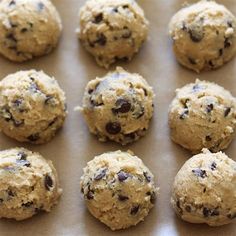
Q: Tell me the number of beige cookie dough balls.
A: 9